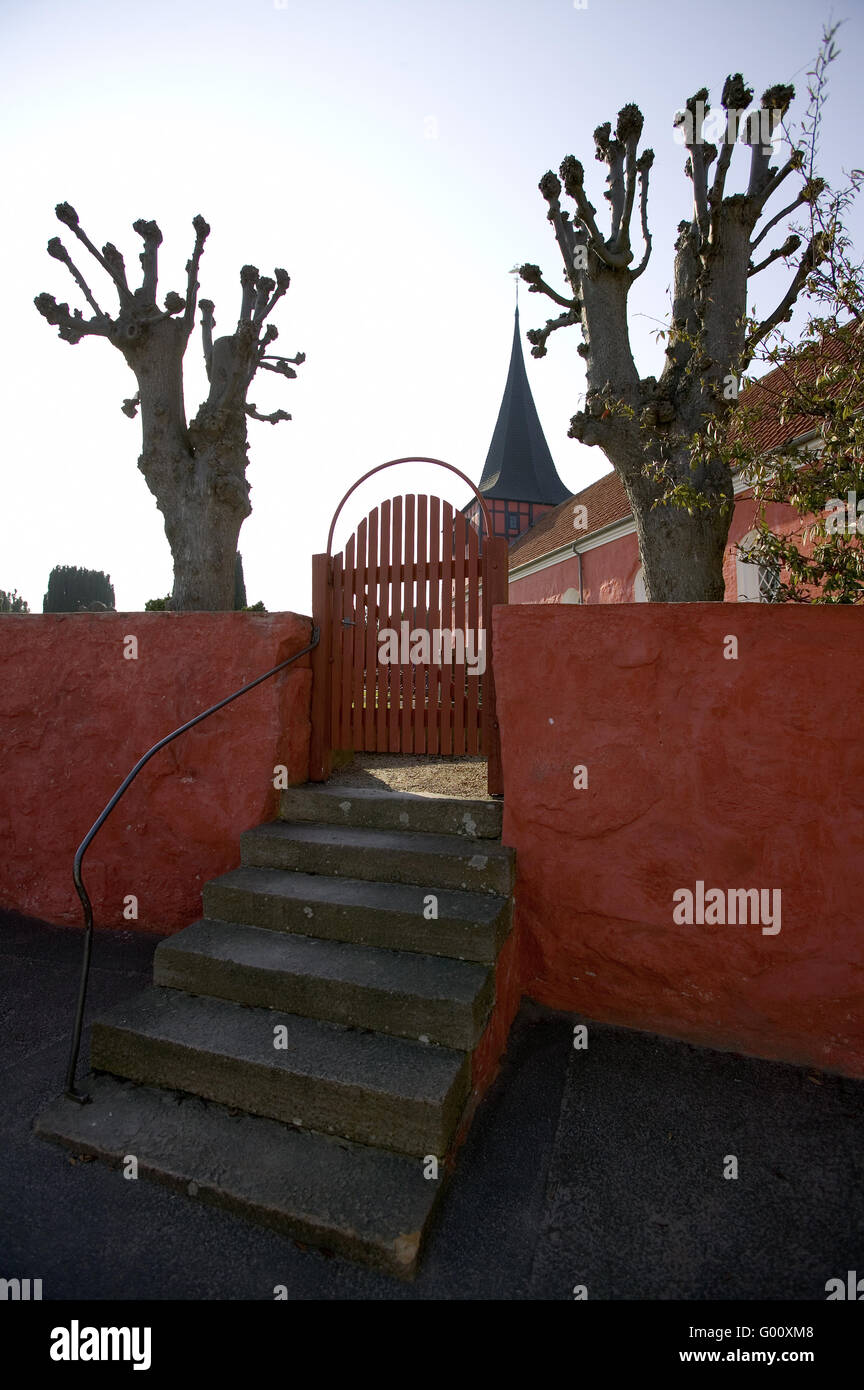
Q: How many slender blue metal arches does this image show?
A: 0